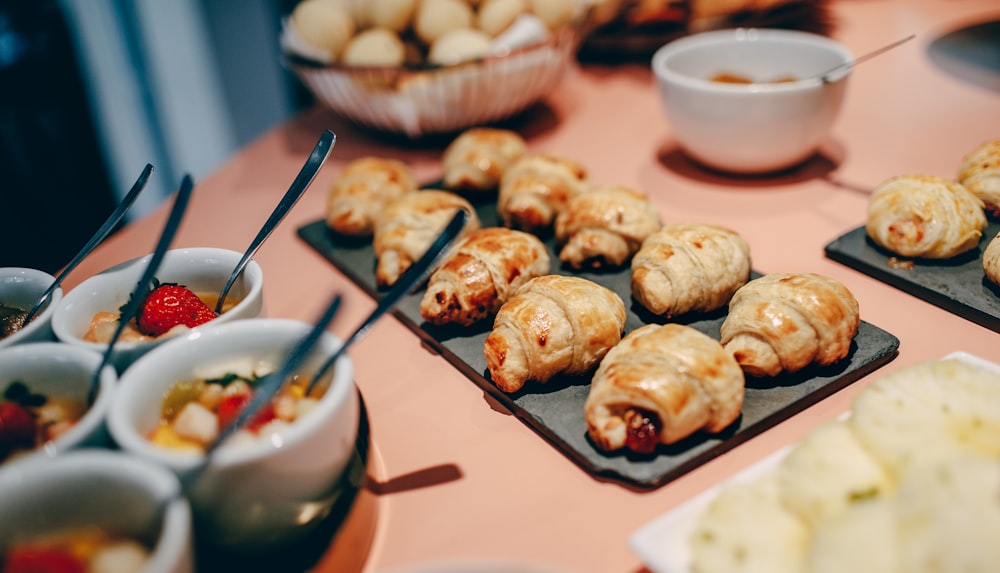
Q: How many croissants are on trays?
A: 13